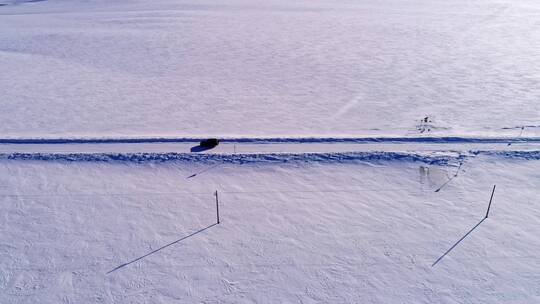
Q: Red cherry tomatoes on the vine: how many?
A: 0